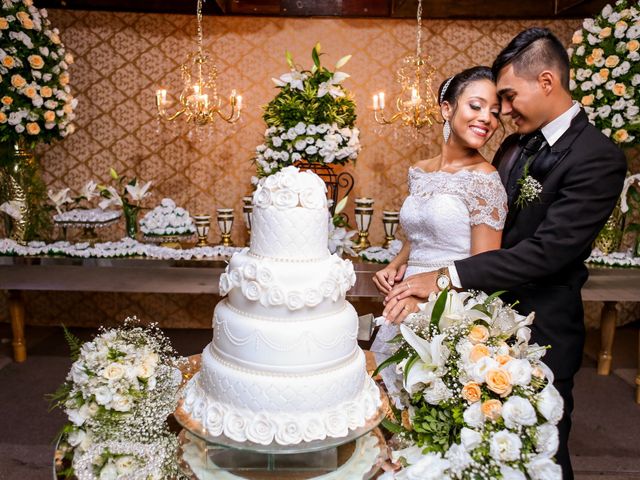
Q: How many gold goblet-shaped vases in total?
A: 5